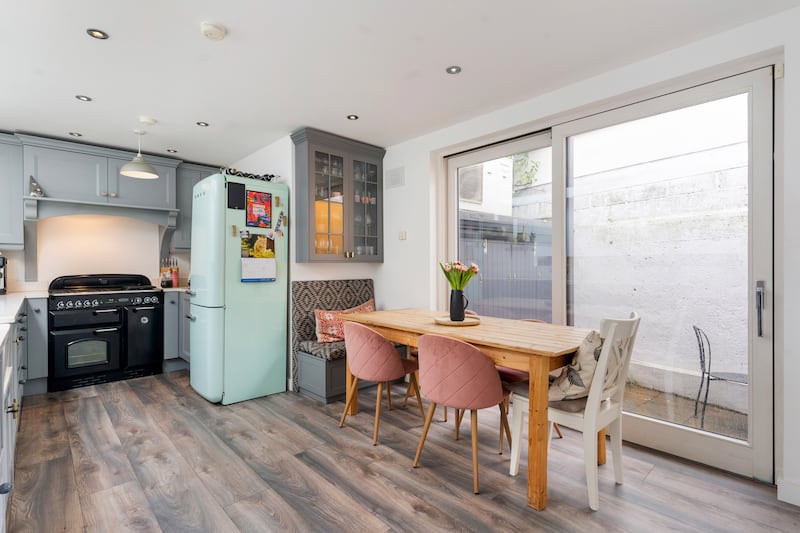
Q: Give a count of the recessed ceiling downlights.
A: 7